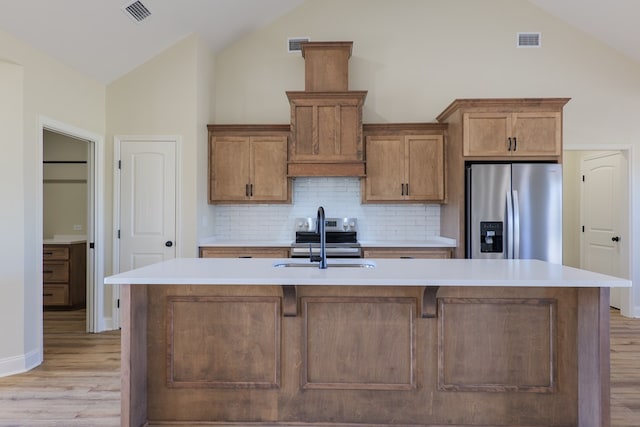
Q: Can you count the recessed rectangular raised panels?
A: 3